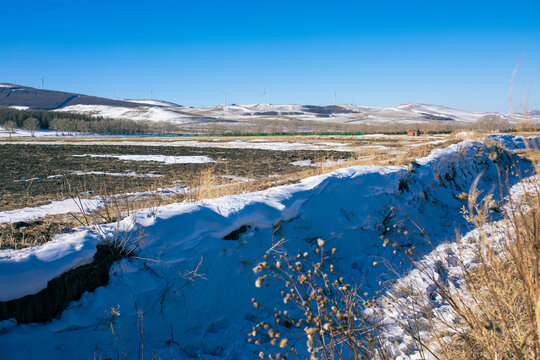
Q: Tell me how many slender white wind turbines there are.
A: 6